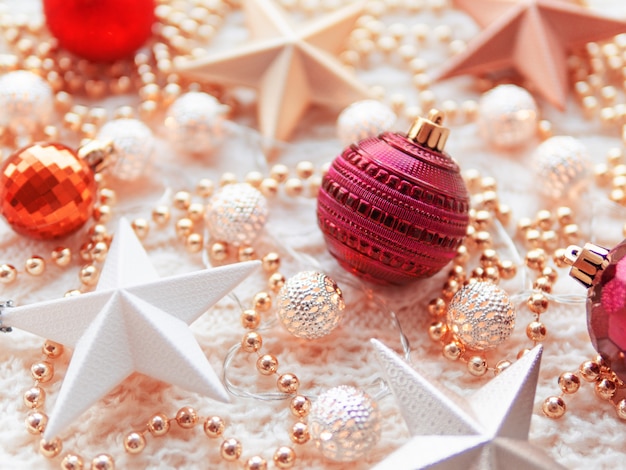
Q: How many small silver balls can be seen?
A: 10